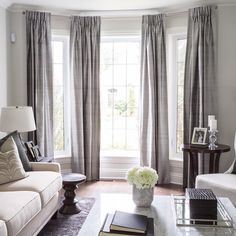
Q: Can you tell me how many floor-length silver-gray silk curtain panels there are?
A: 4